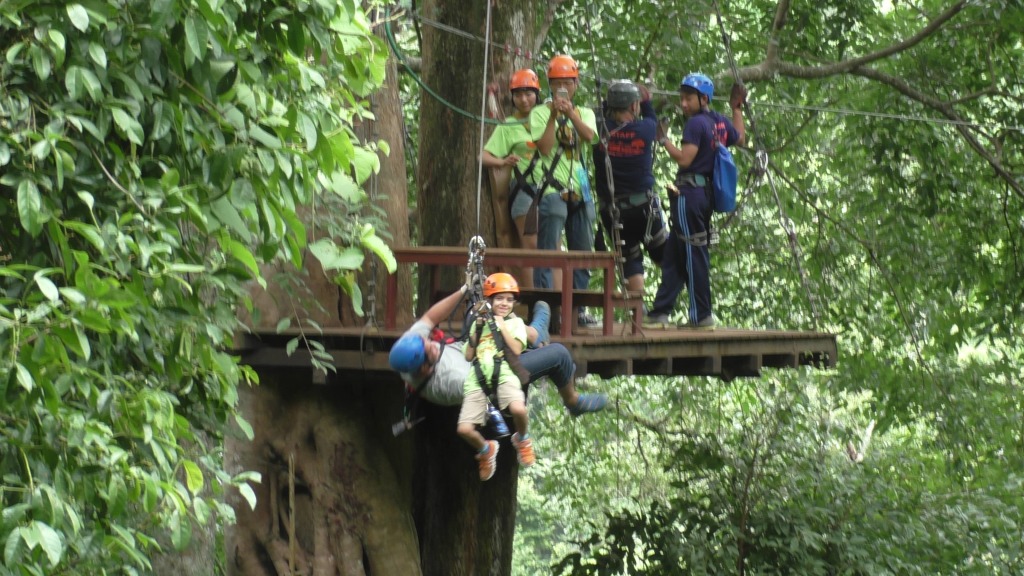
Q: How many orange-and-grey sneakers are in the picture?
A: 2